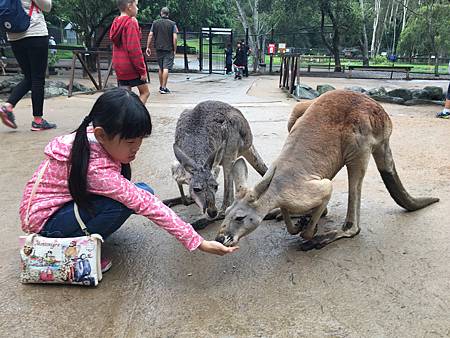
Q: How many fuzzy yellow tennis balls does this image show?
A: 0